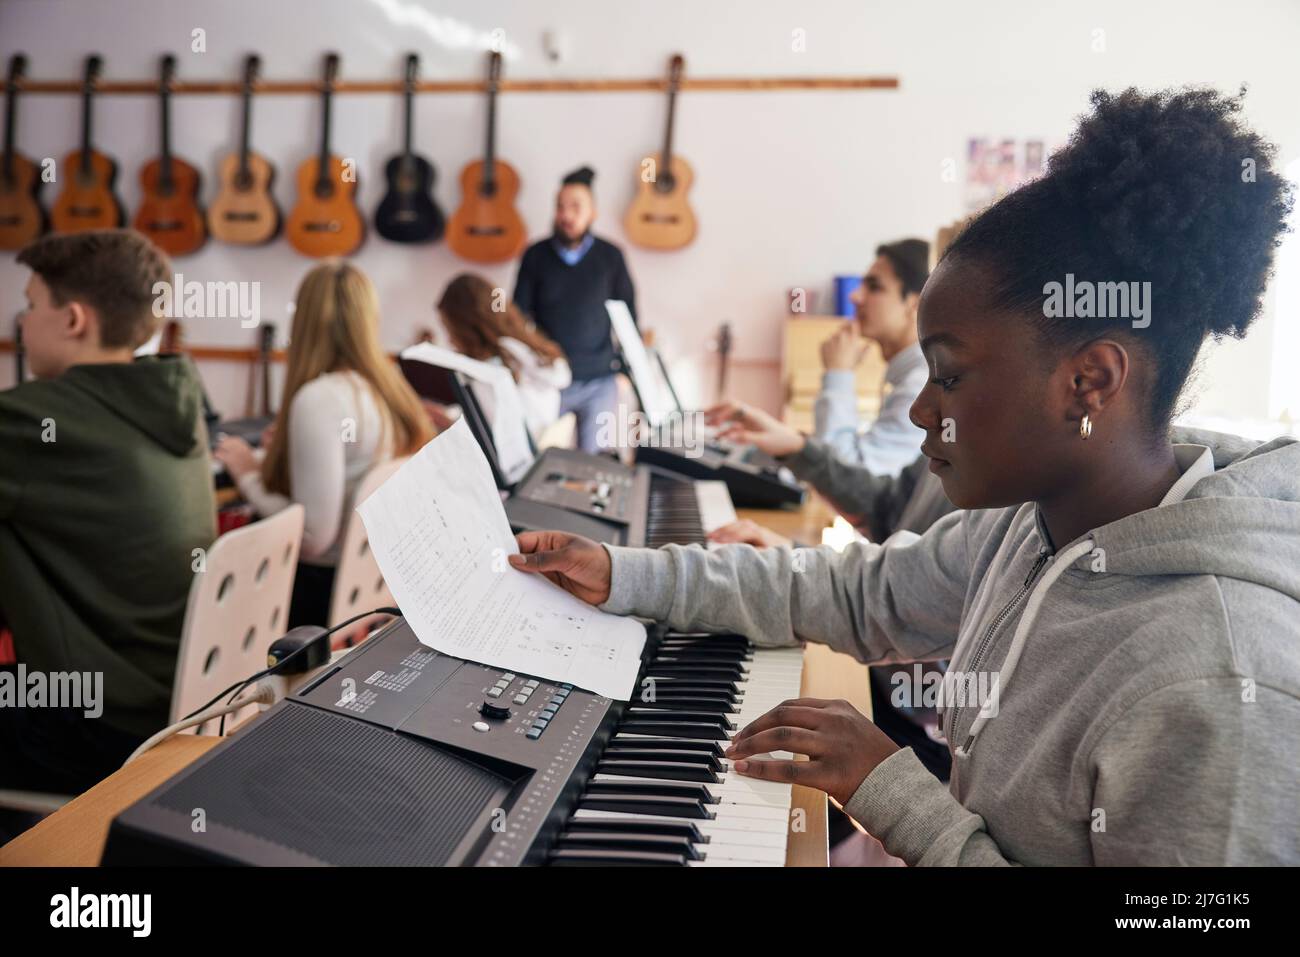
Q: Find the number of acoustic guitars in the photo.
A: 8